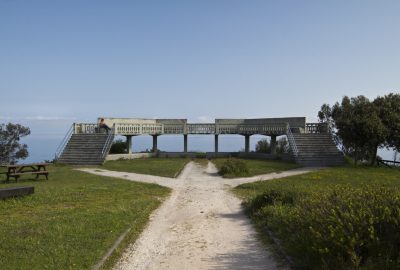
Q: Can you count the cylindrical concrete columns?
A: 6